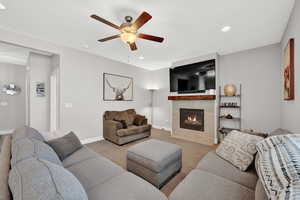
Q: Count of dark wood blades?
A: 5